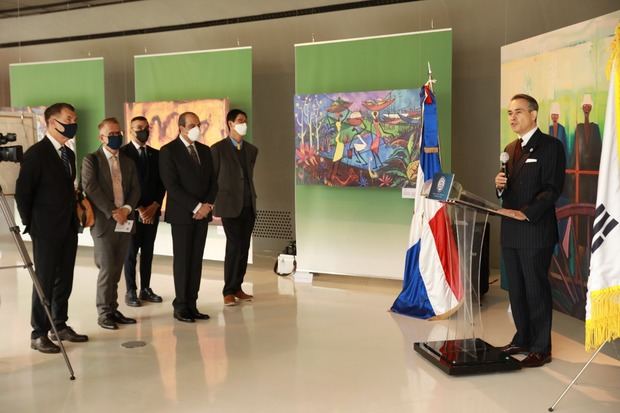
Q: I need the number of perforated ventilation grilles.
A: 1